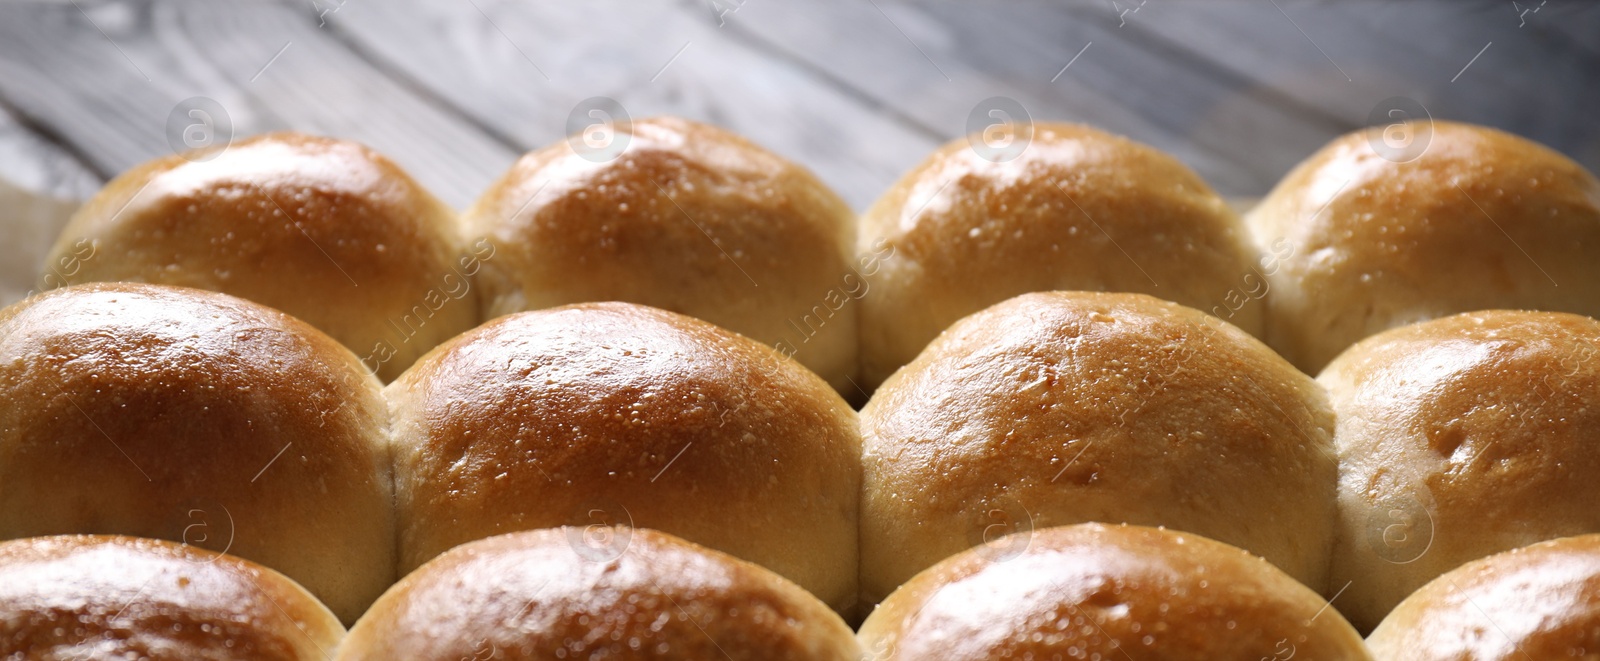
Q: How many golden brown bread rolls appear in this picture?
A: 12